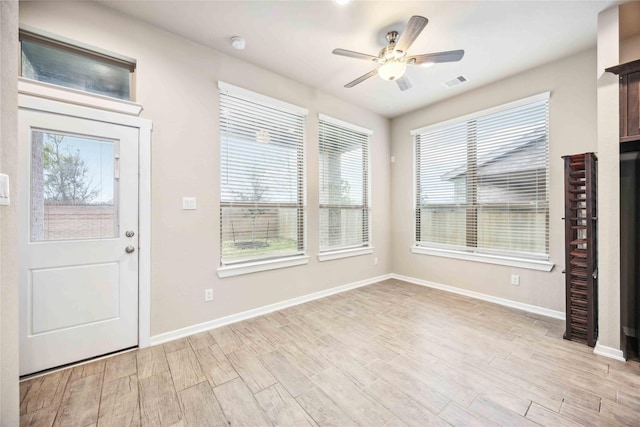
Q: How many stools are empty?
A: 0